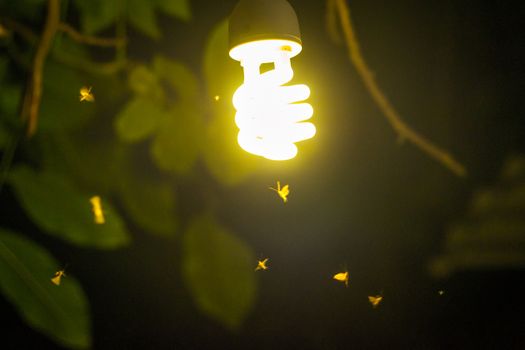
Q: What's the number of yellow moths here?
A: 7